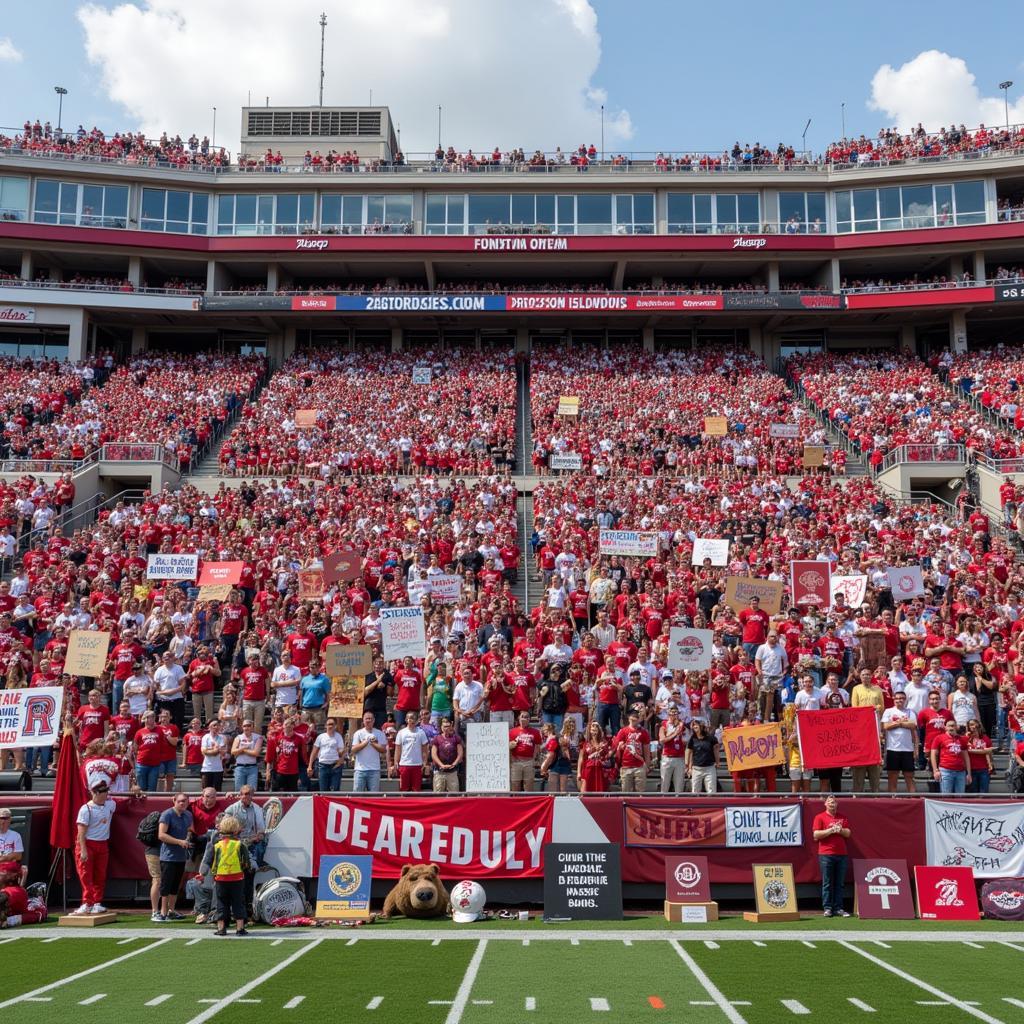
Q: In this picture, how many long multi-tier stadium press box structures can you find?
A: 1